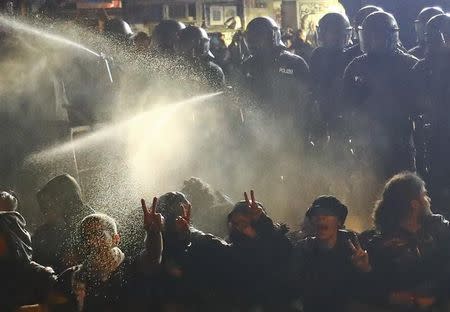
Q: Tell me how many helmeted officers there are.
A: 9